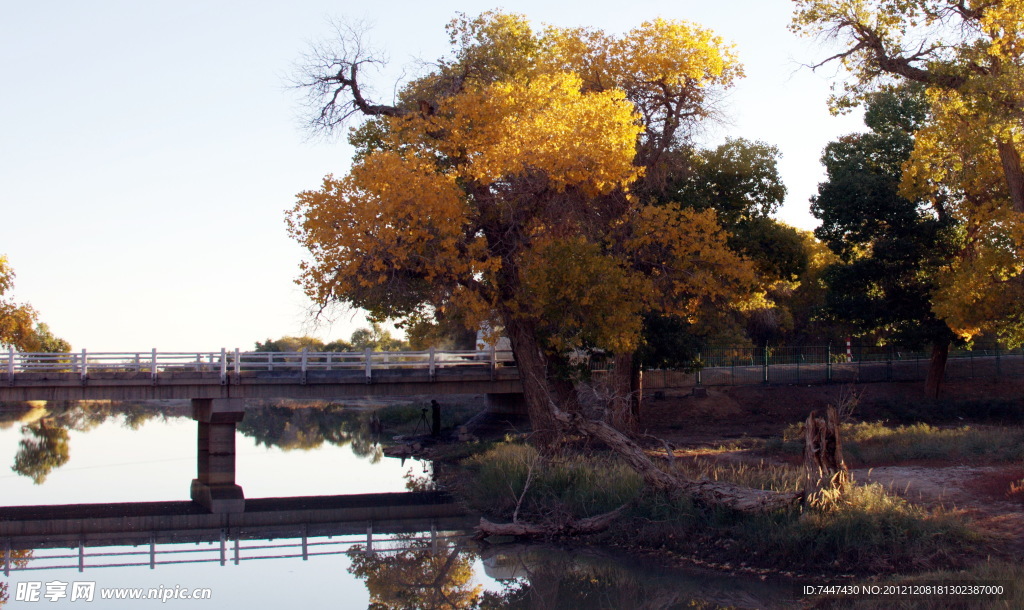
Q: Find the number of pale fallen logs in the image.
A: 2